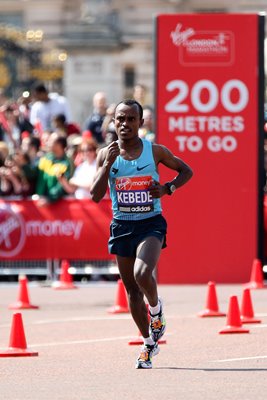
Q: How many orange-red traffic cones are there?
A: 9